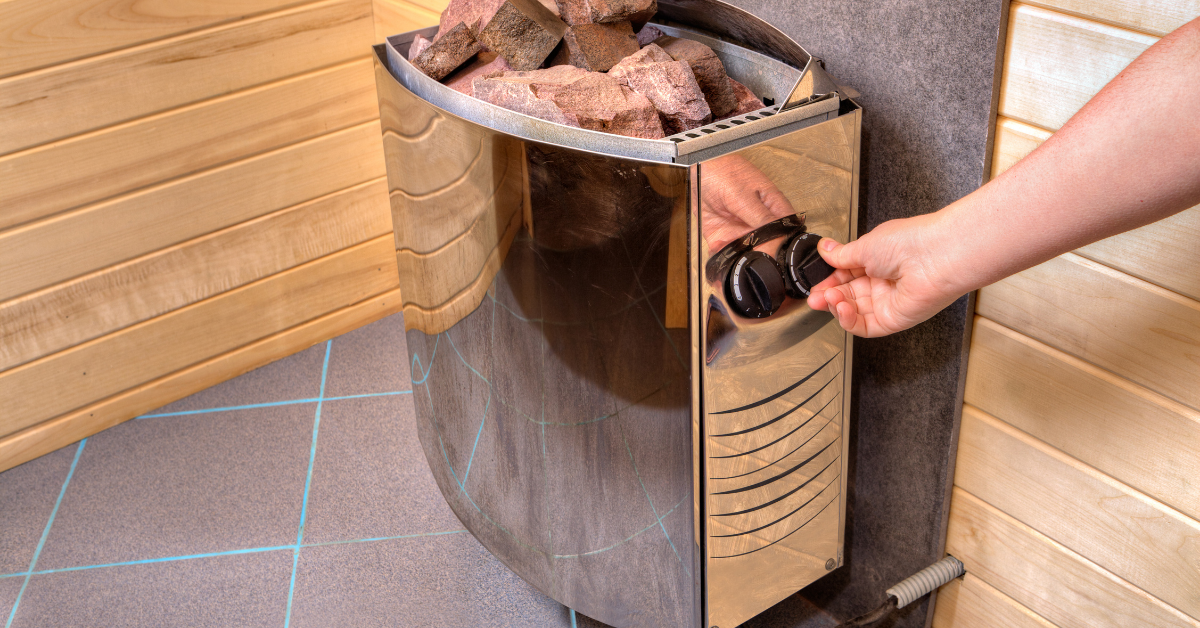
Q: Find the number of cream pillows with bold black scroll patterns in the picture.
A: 0